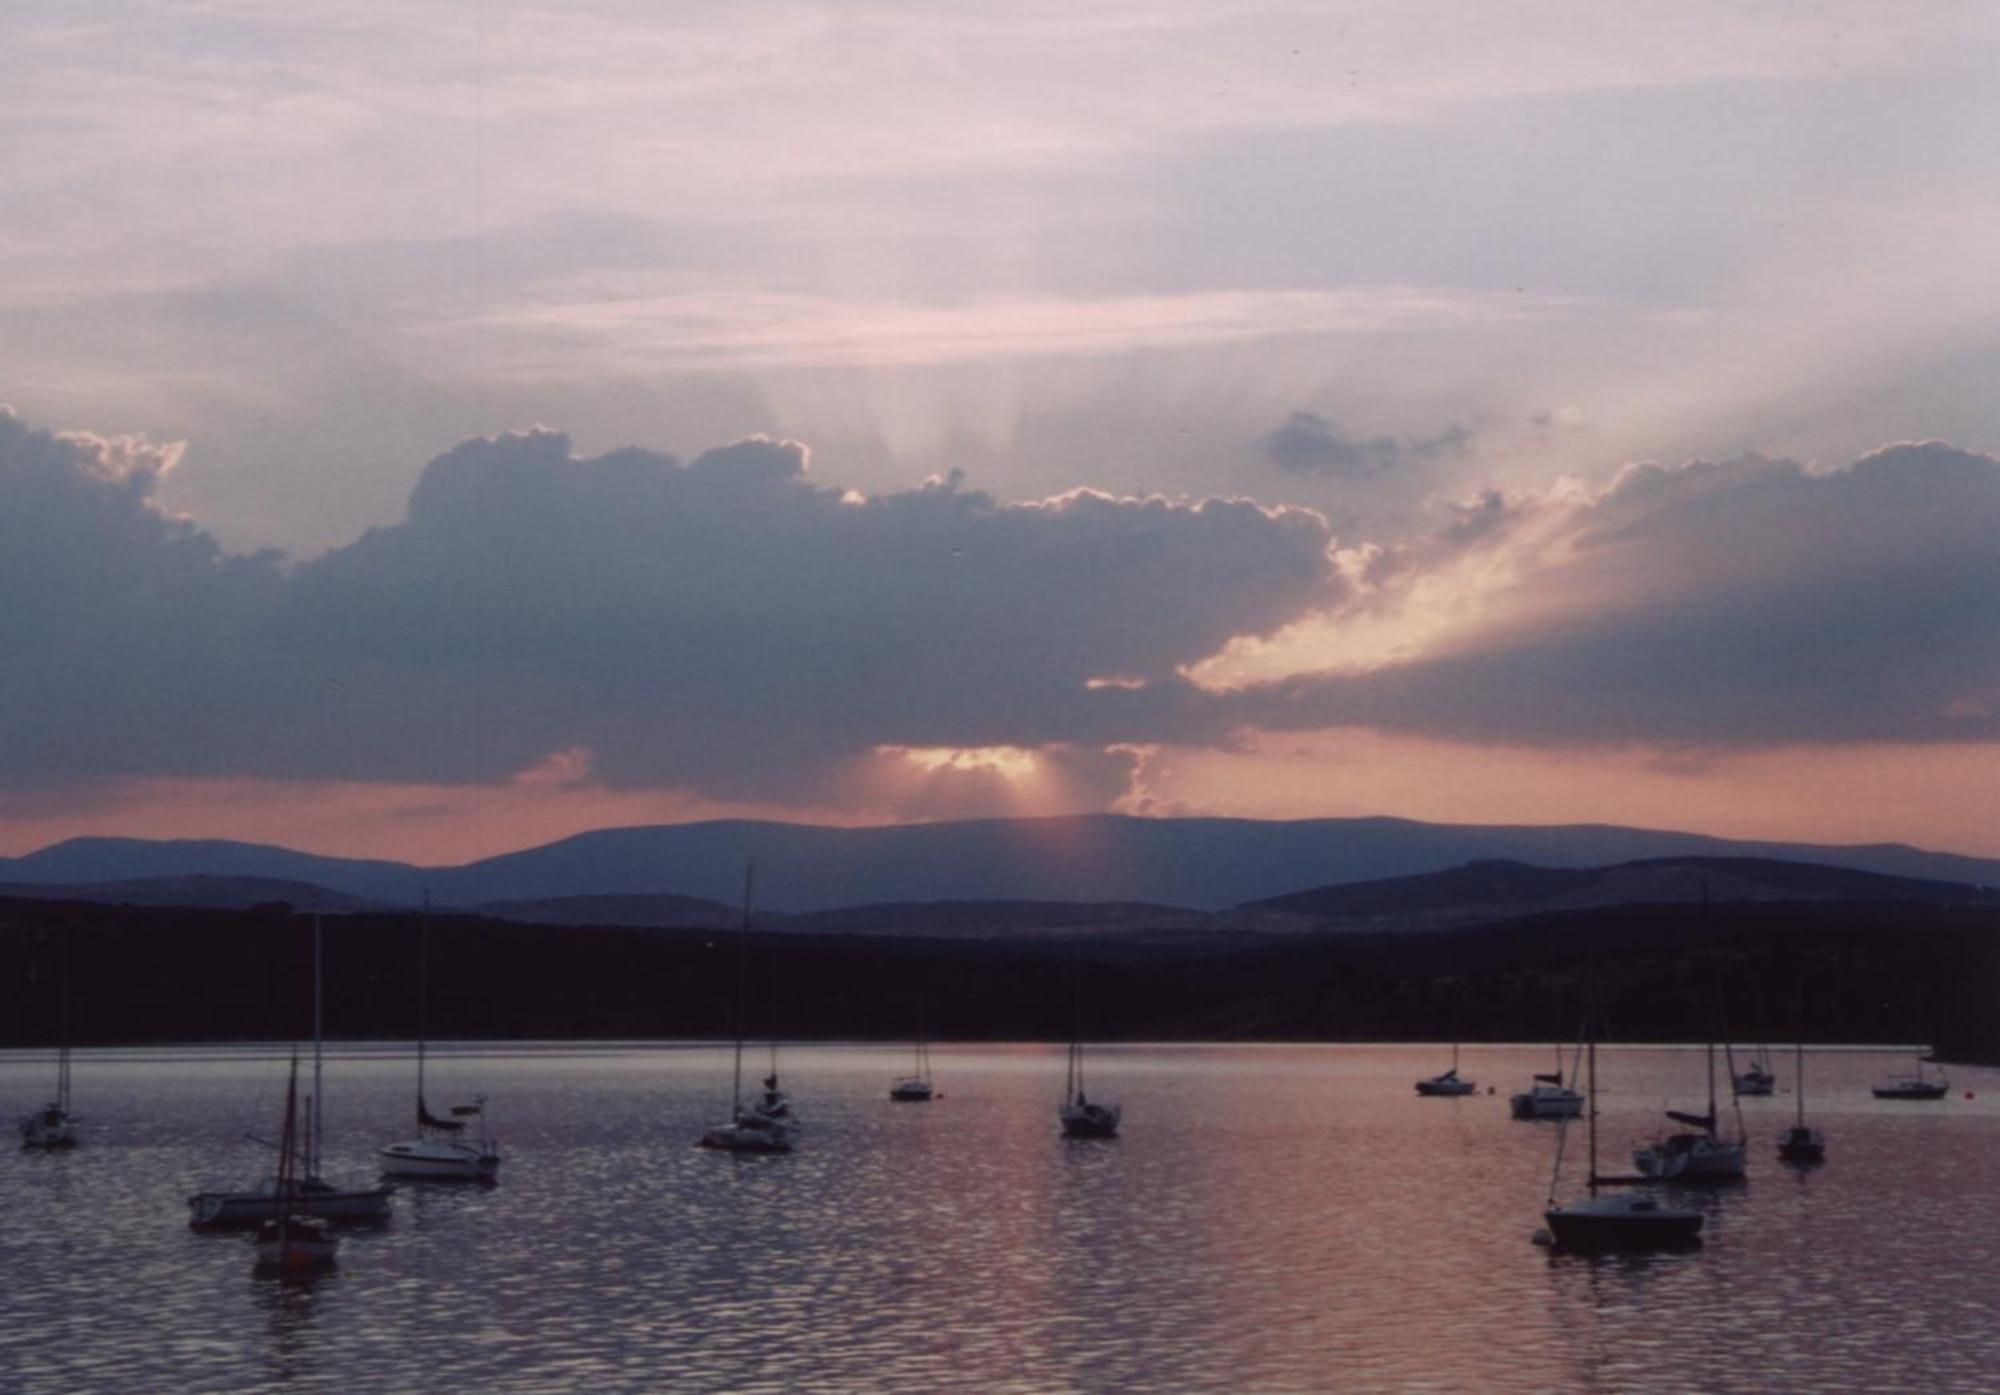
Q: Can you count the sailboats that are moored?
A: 15